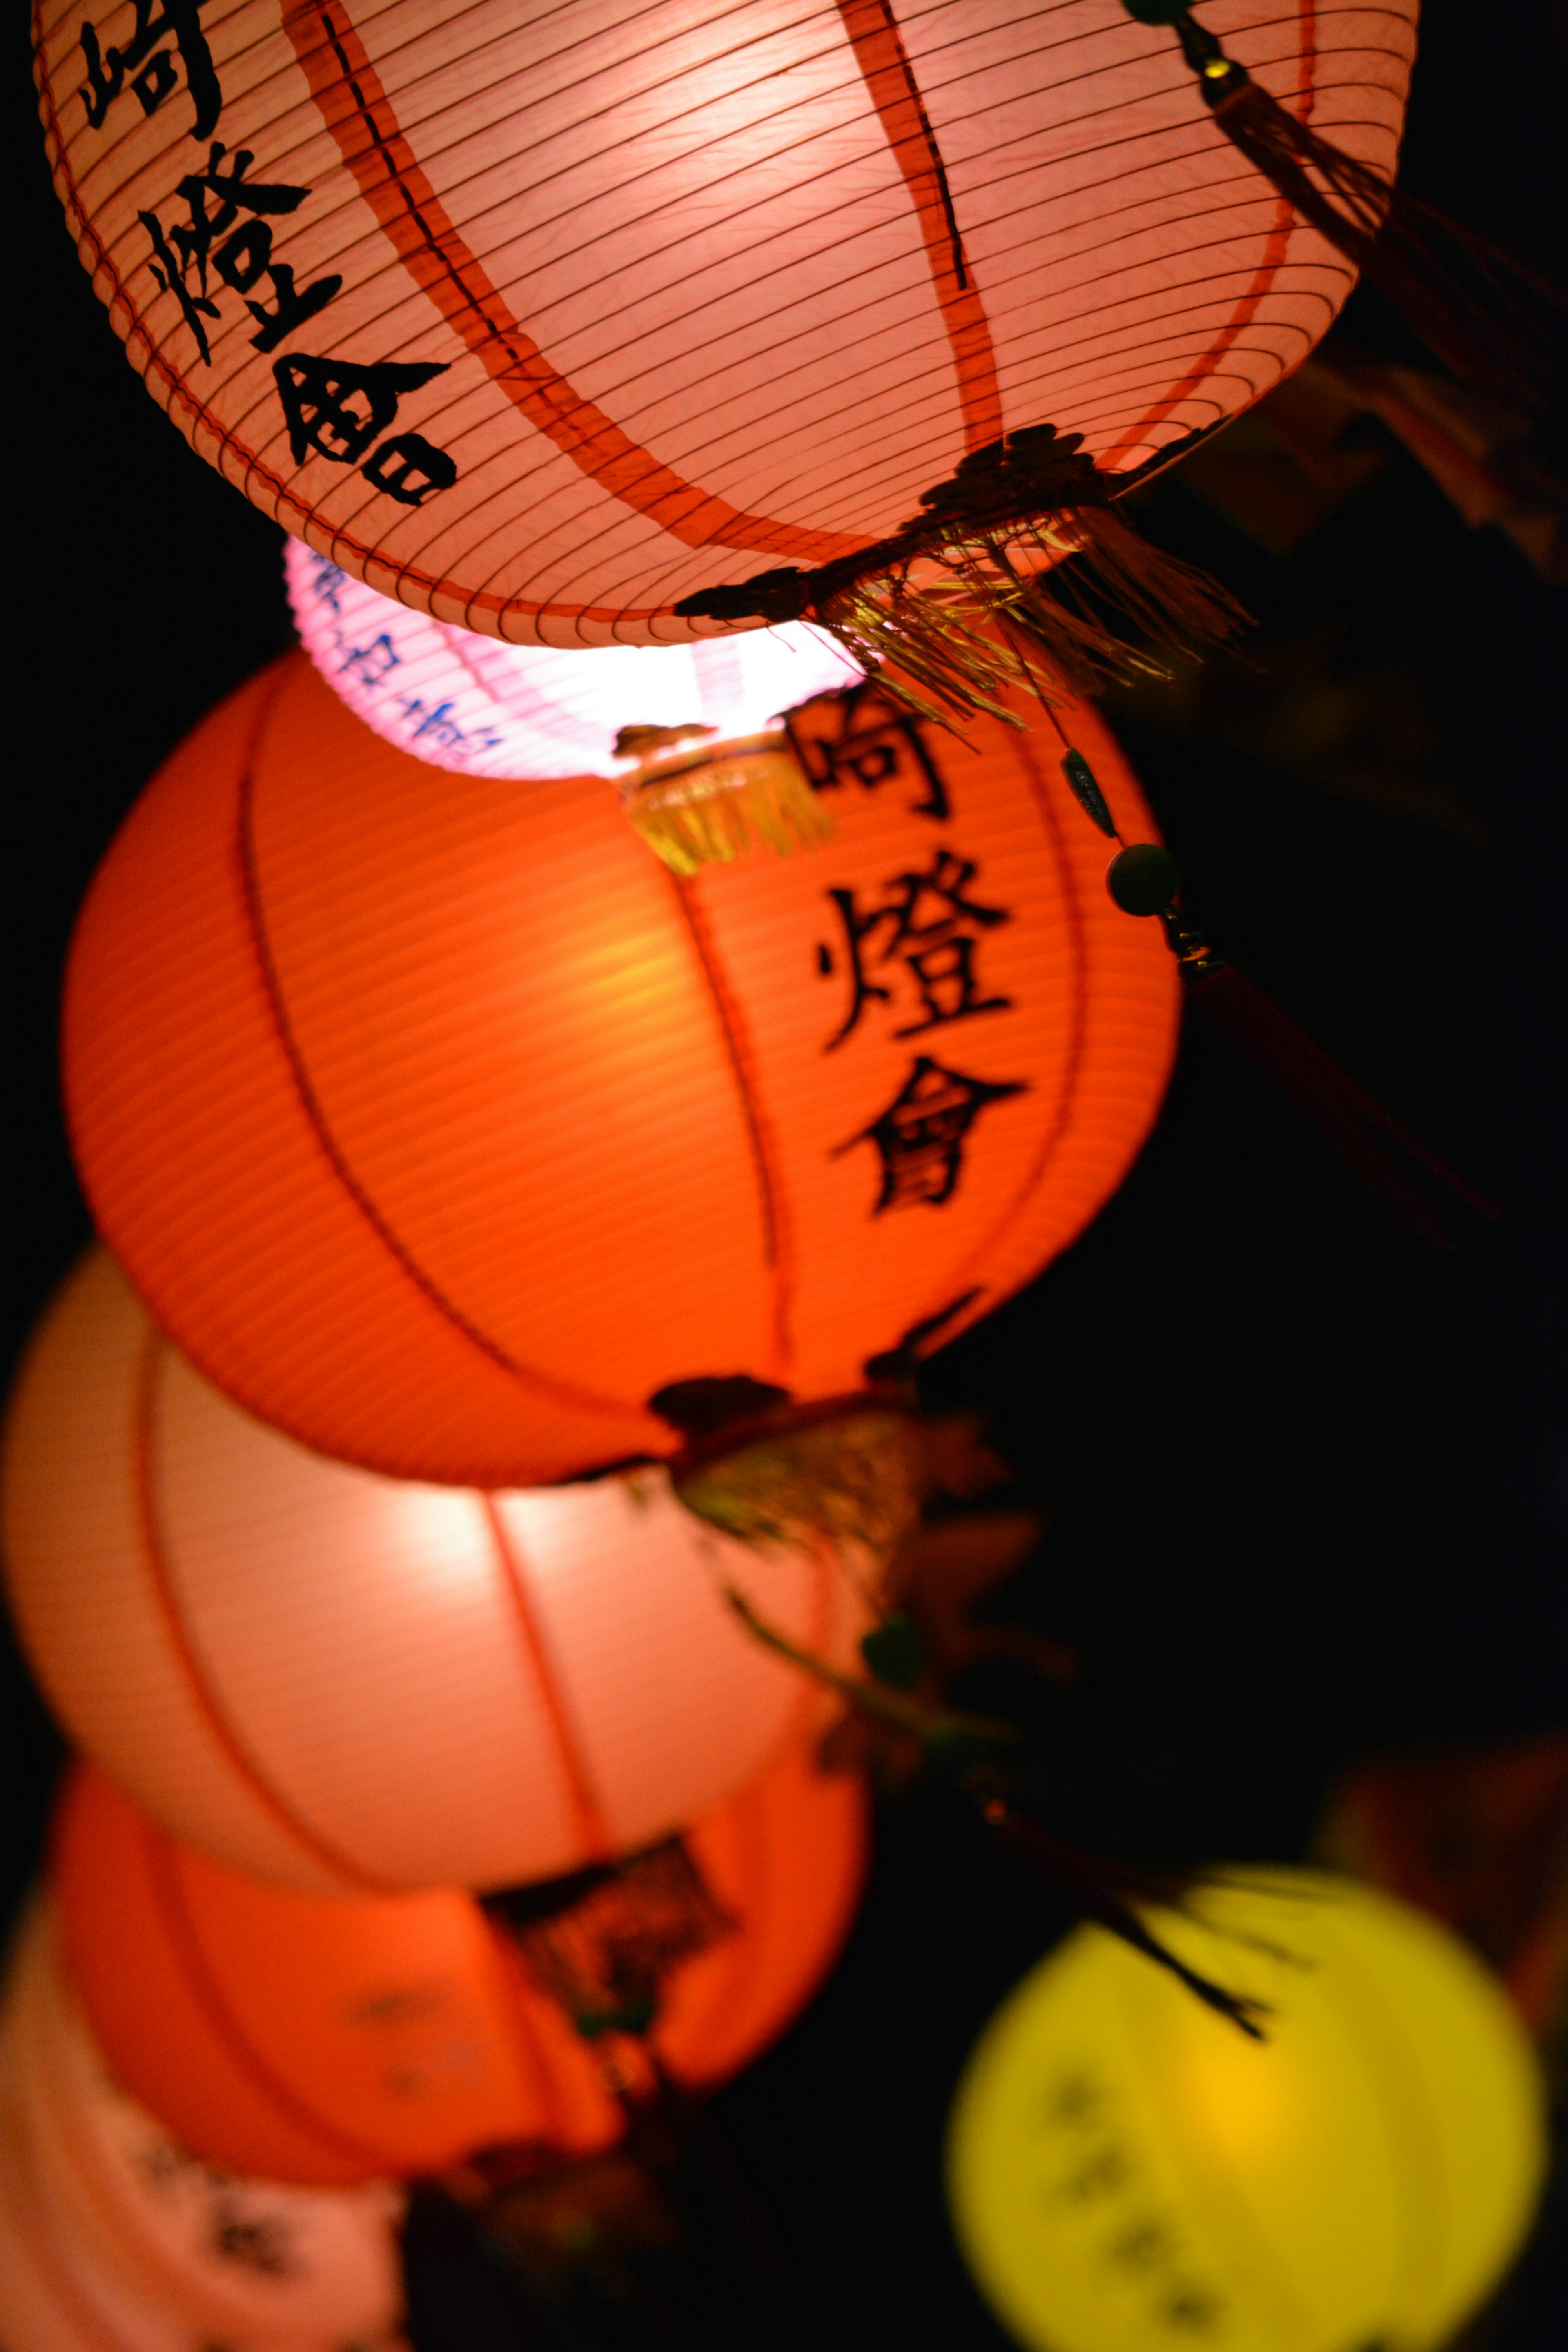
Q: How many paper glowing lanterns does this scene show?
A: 7